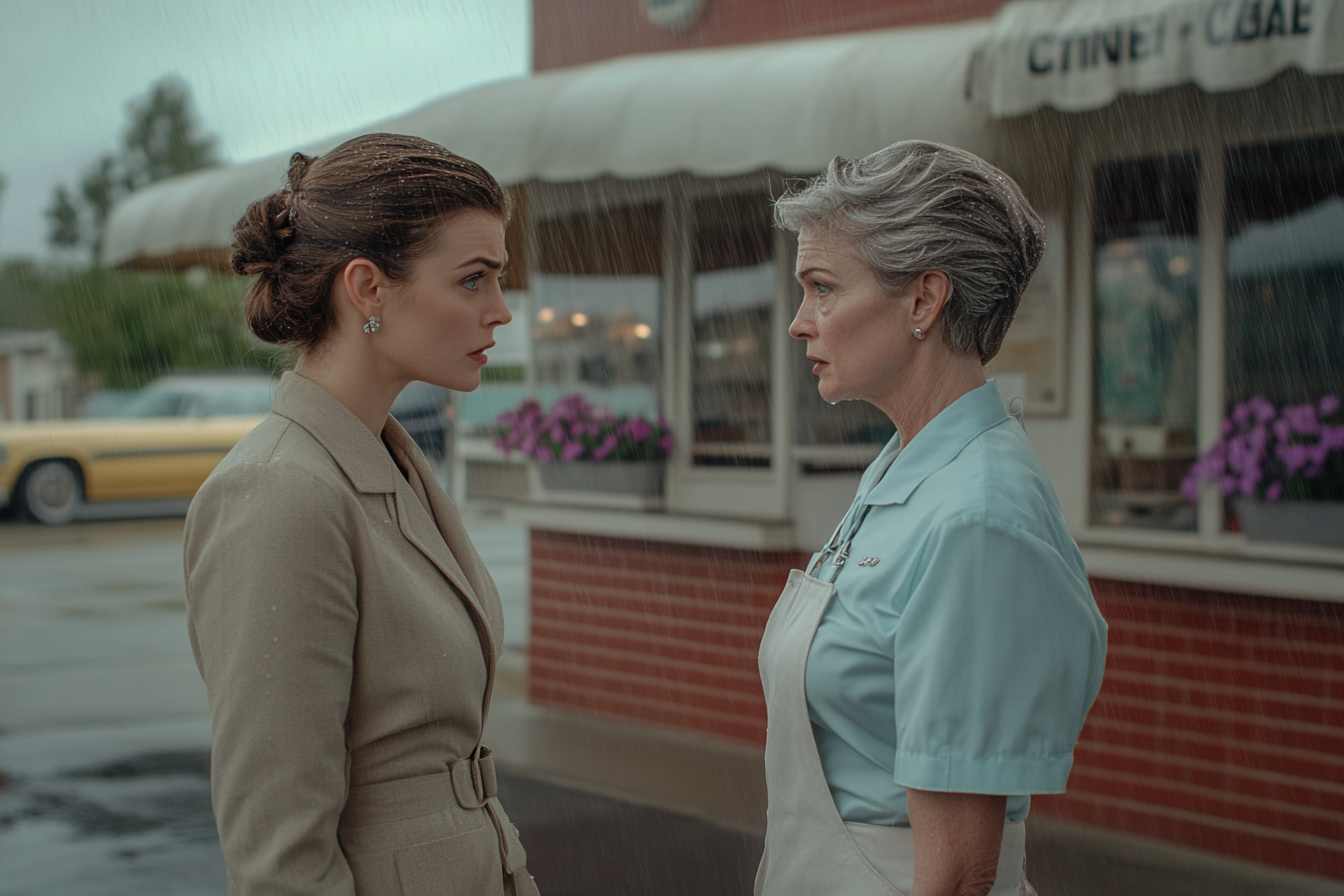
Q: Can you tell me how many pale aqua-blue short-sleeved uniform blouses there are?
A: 1